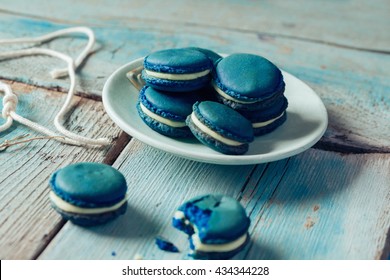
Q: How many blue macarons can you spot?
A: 8